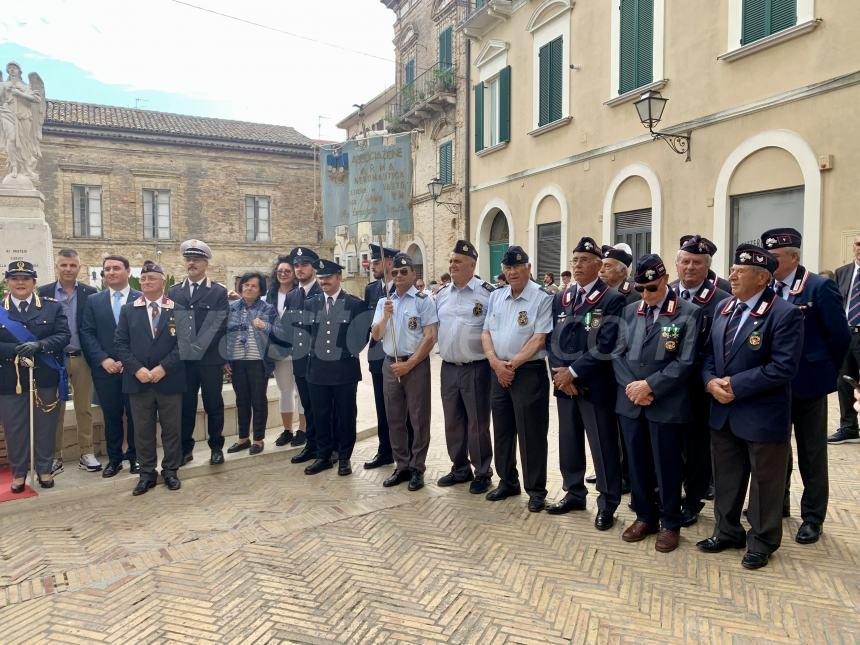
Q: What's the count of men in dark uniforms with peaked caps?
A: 4